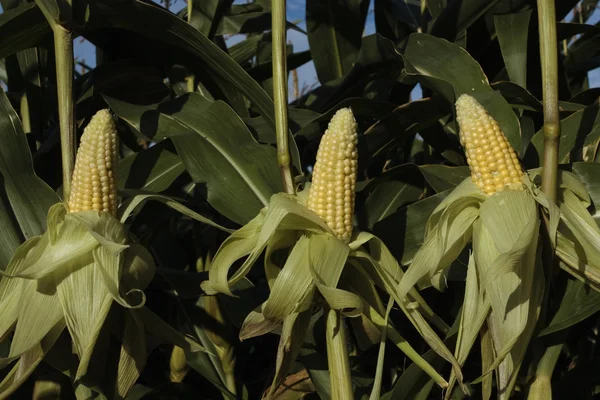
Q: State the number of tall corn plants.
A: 3